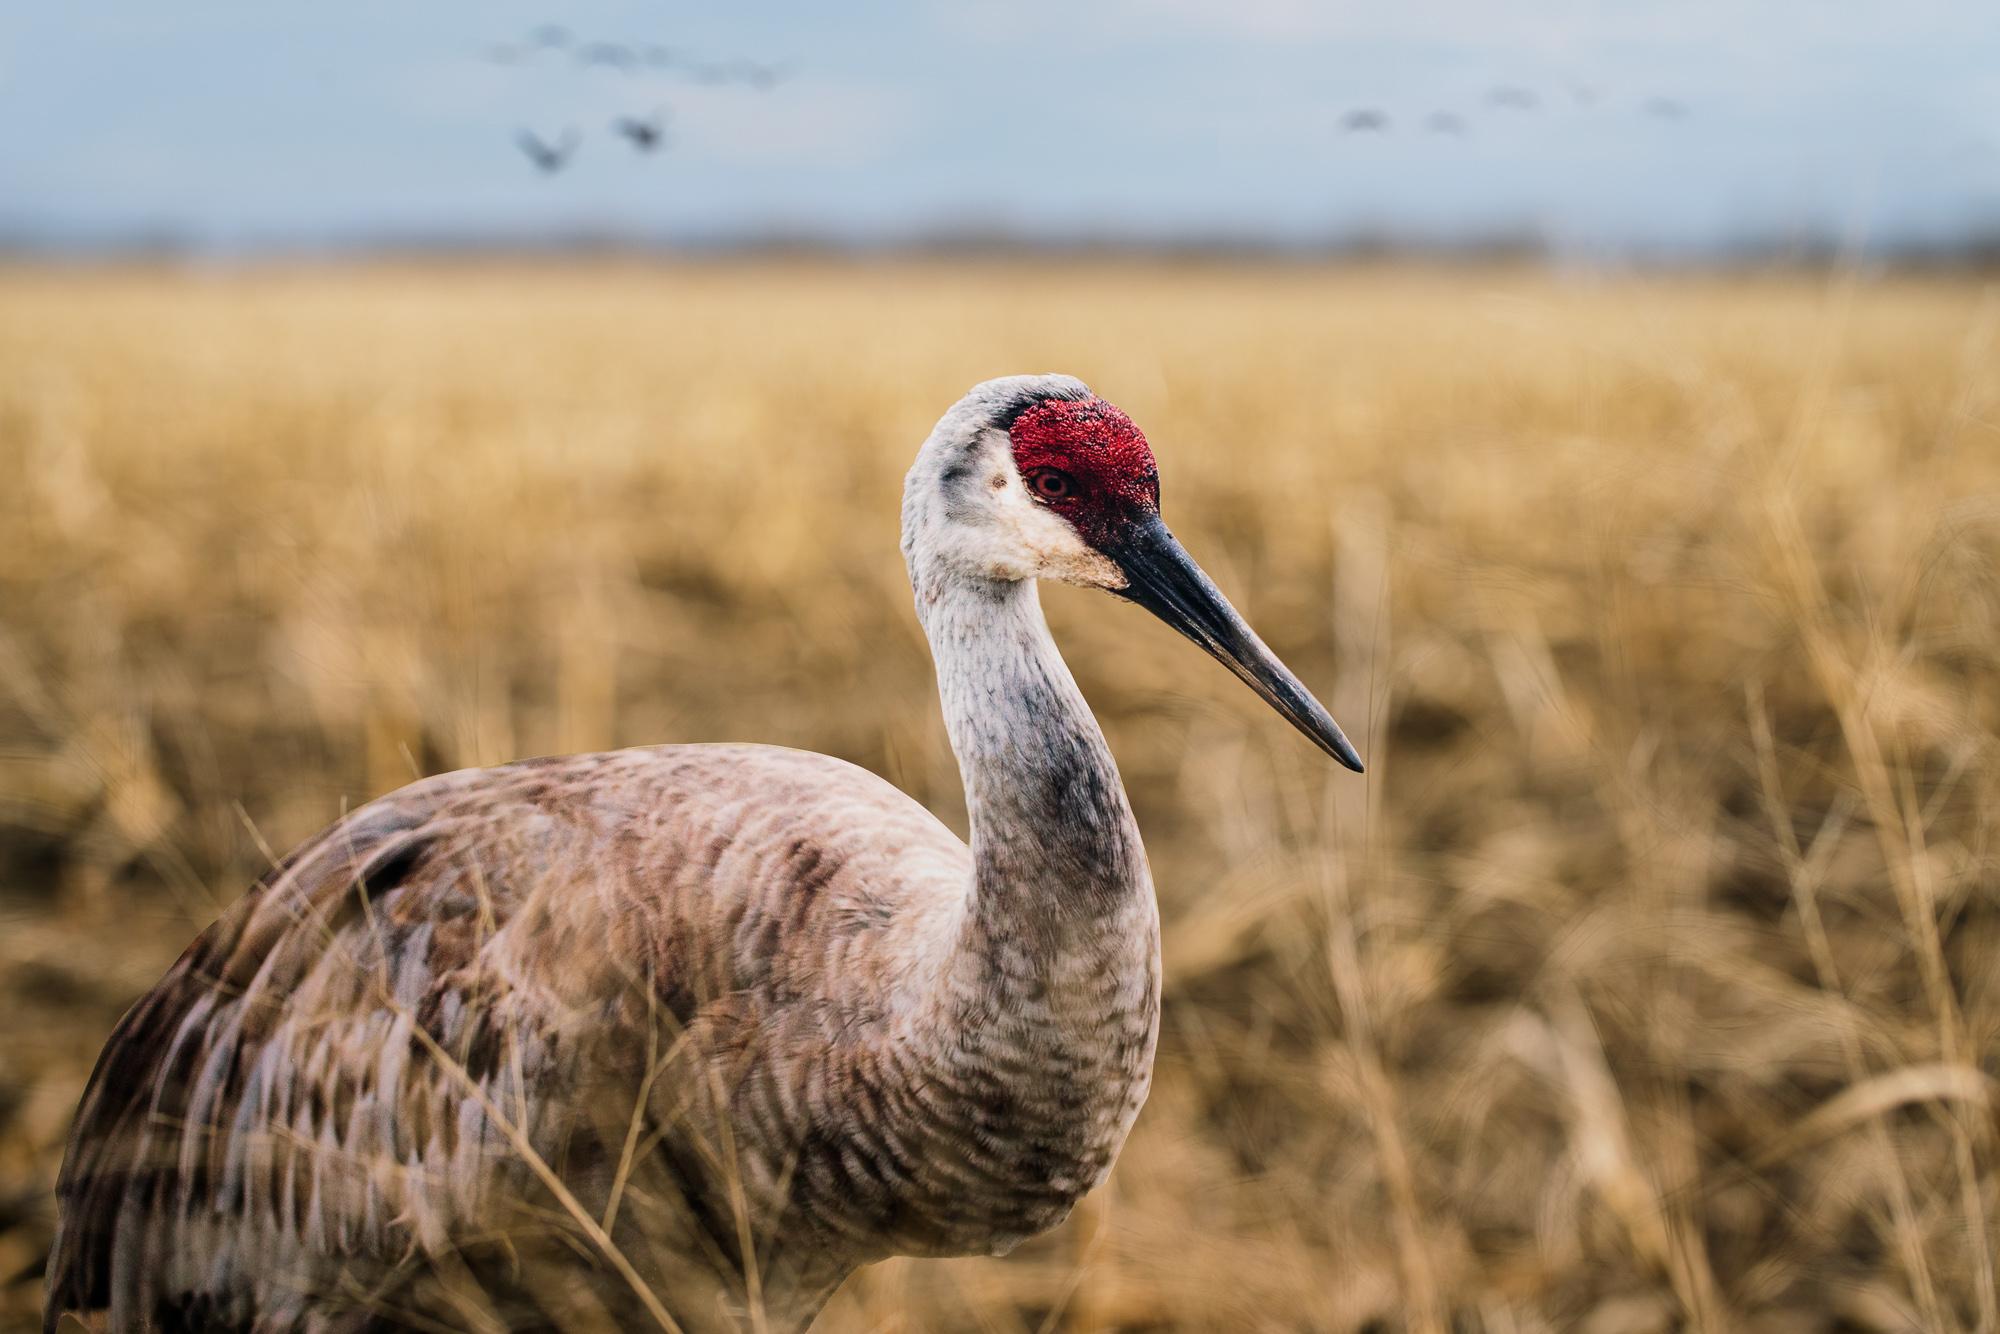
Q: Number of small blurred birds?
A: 13